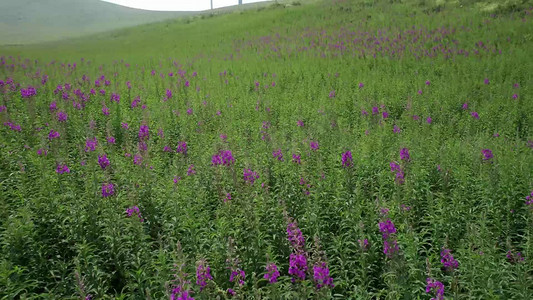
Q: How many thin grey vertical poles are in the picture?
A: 2